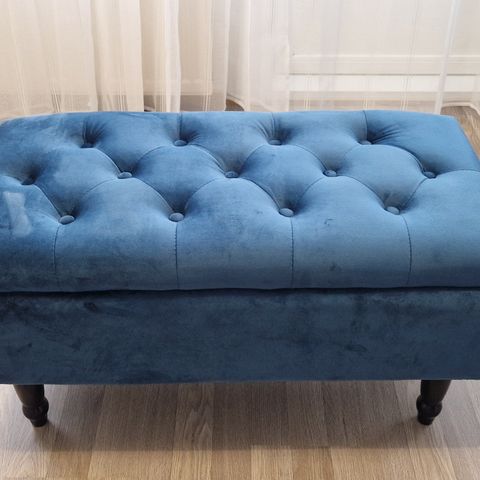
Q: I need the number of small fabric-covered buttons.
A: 13